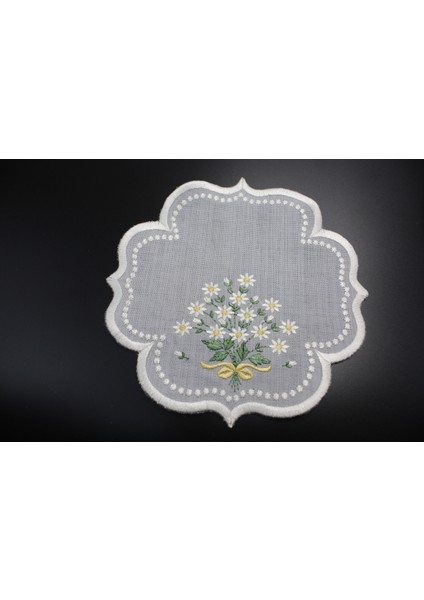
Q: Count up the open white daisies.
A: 13